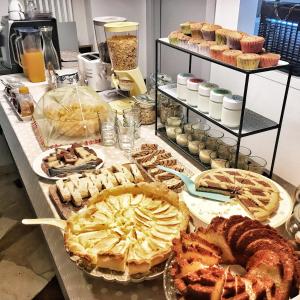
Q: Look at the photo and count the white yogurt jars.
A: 5